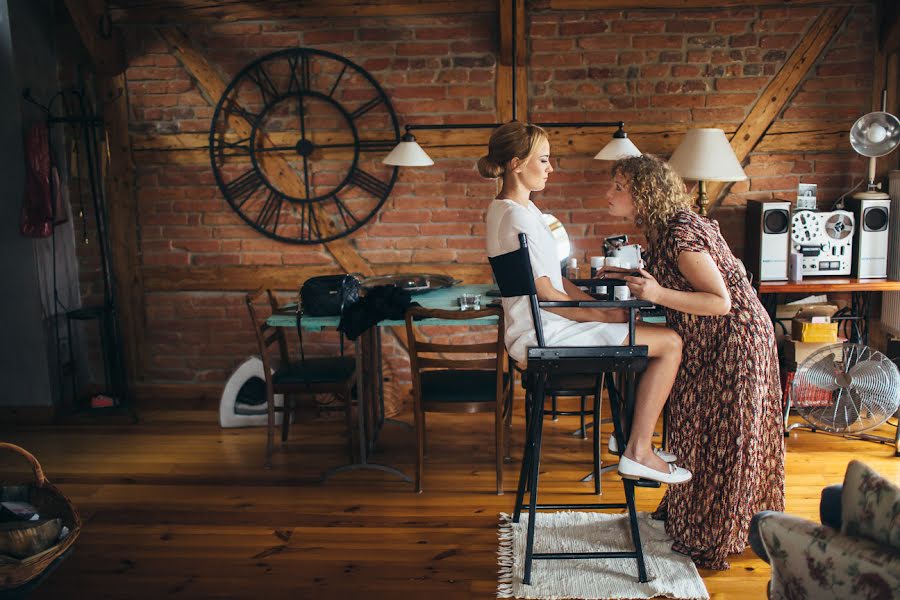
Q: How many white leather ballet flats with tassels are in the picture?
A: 2